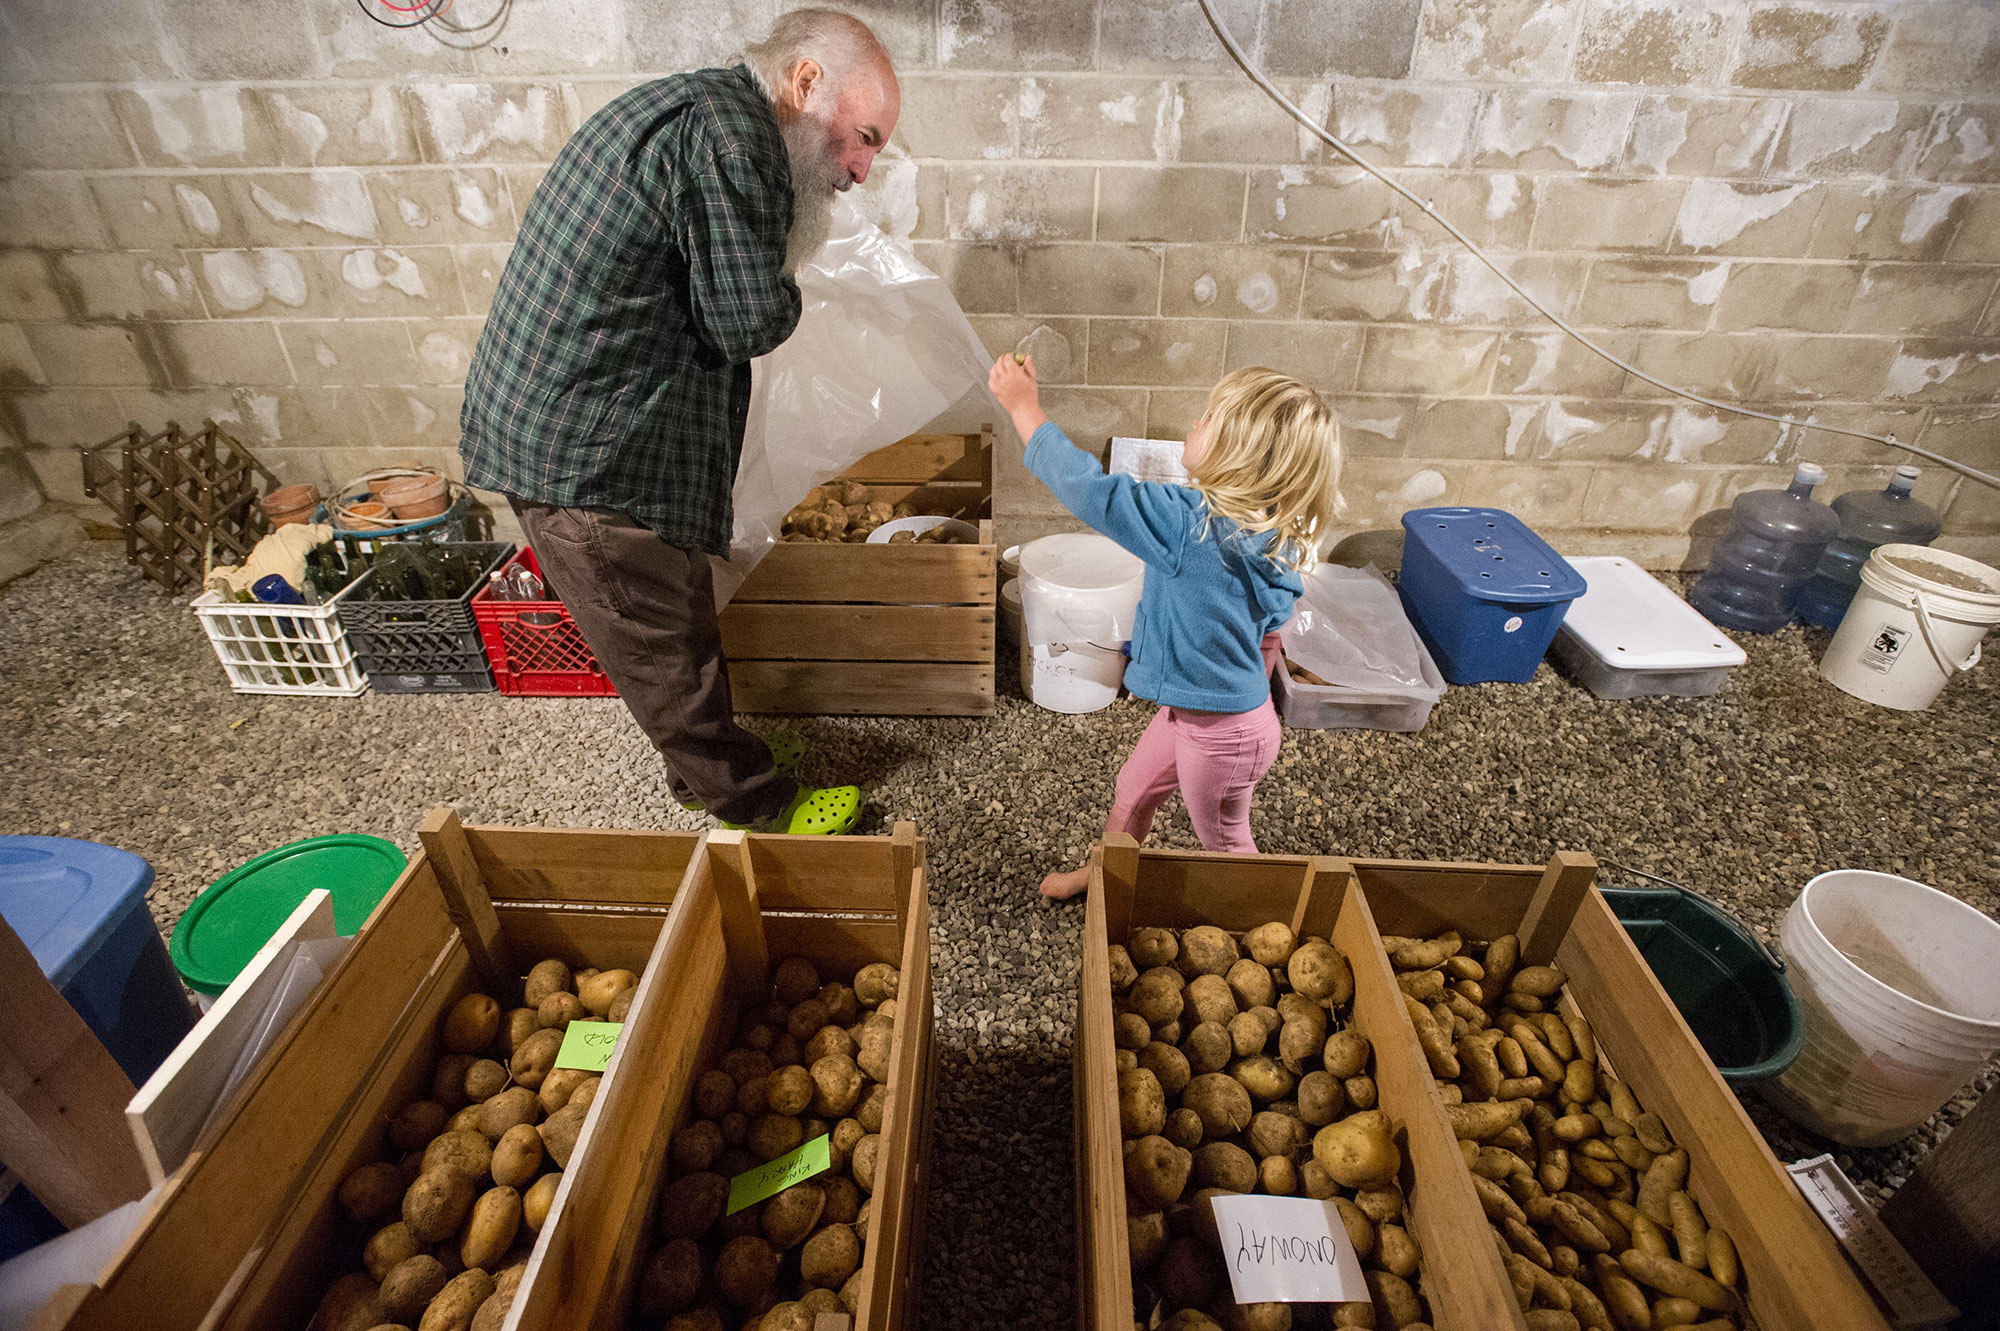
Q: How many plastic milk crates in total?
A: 3